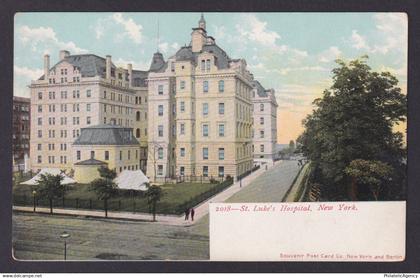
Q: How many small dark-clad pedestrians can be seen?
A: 2